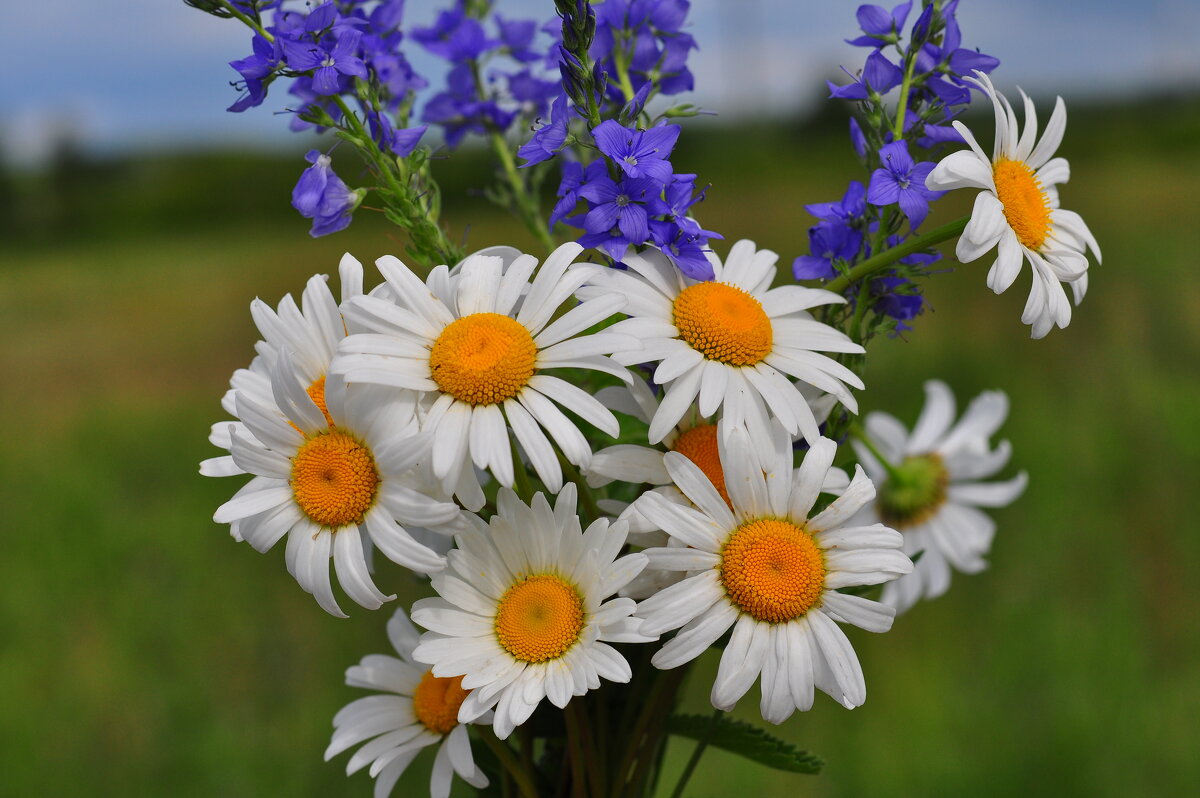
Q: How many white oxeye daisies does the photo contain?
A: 10